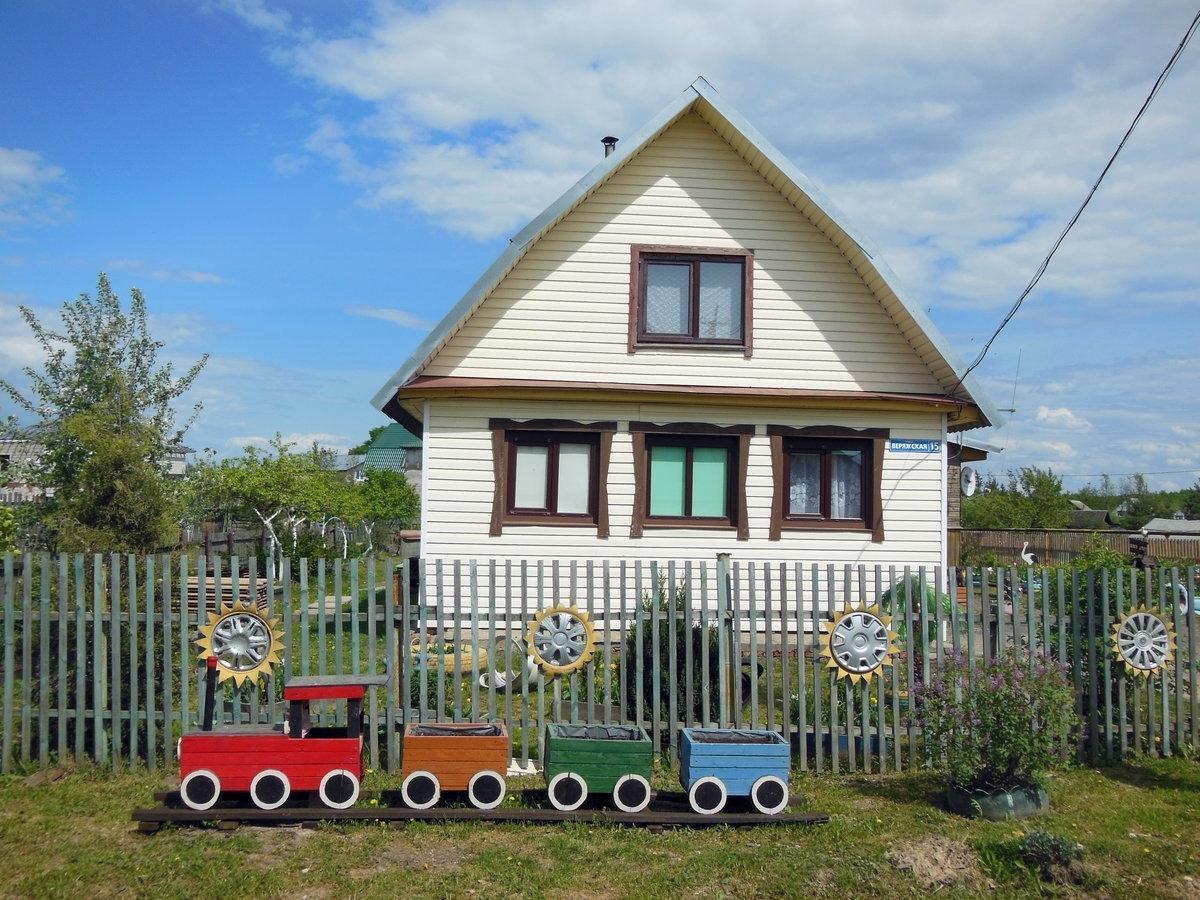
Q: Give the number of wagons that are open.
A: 3